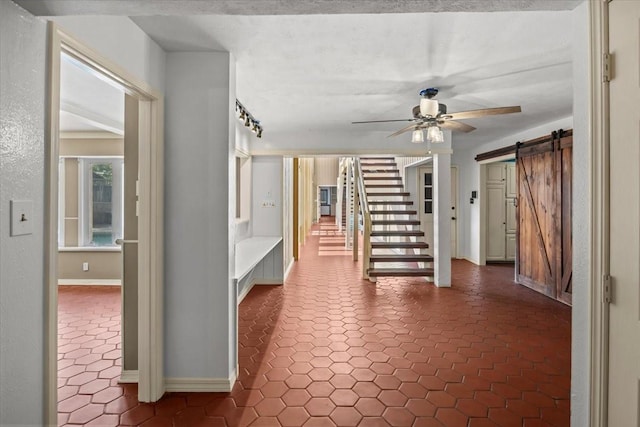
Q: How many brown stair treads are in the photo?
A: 13